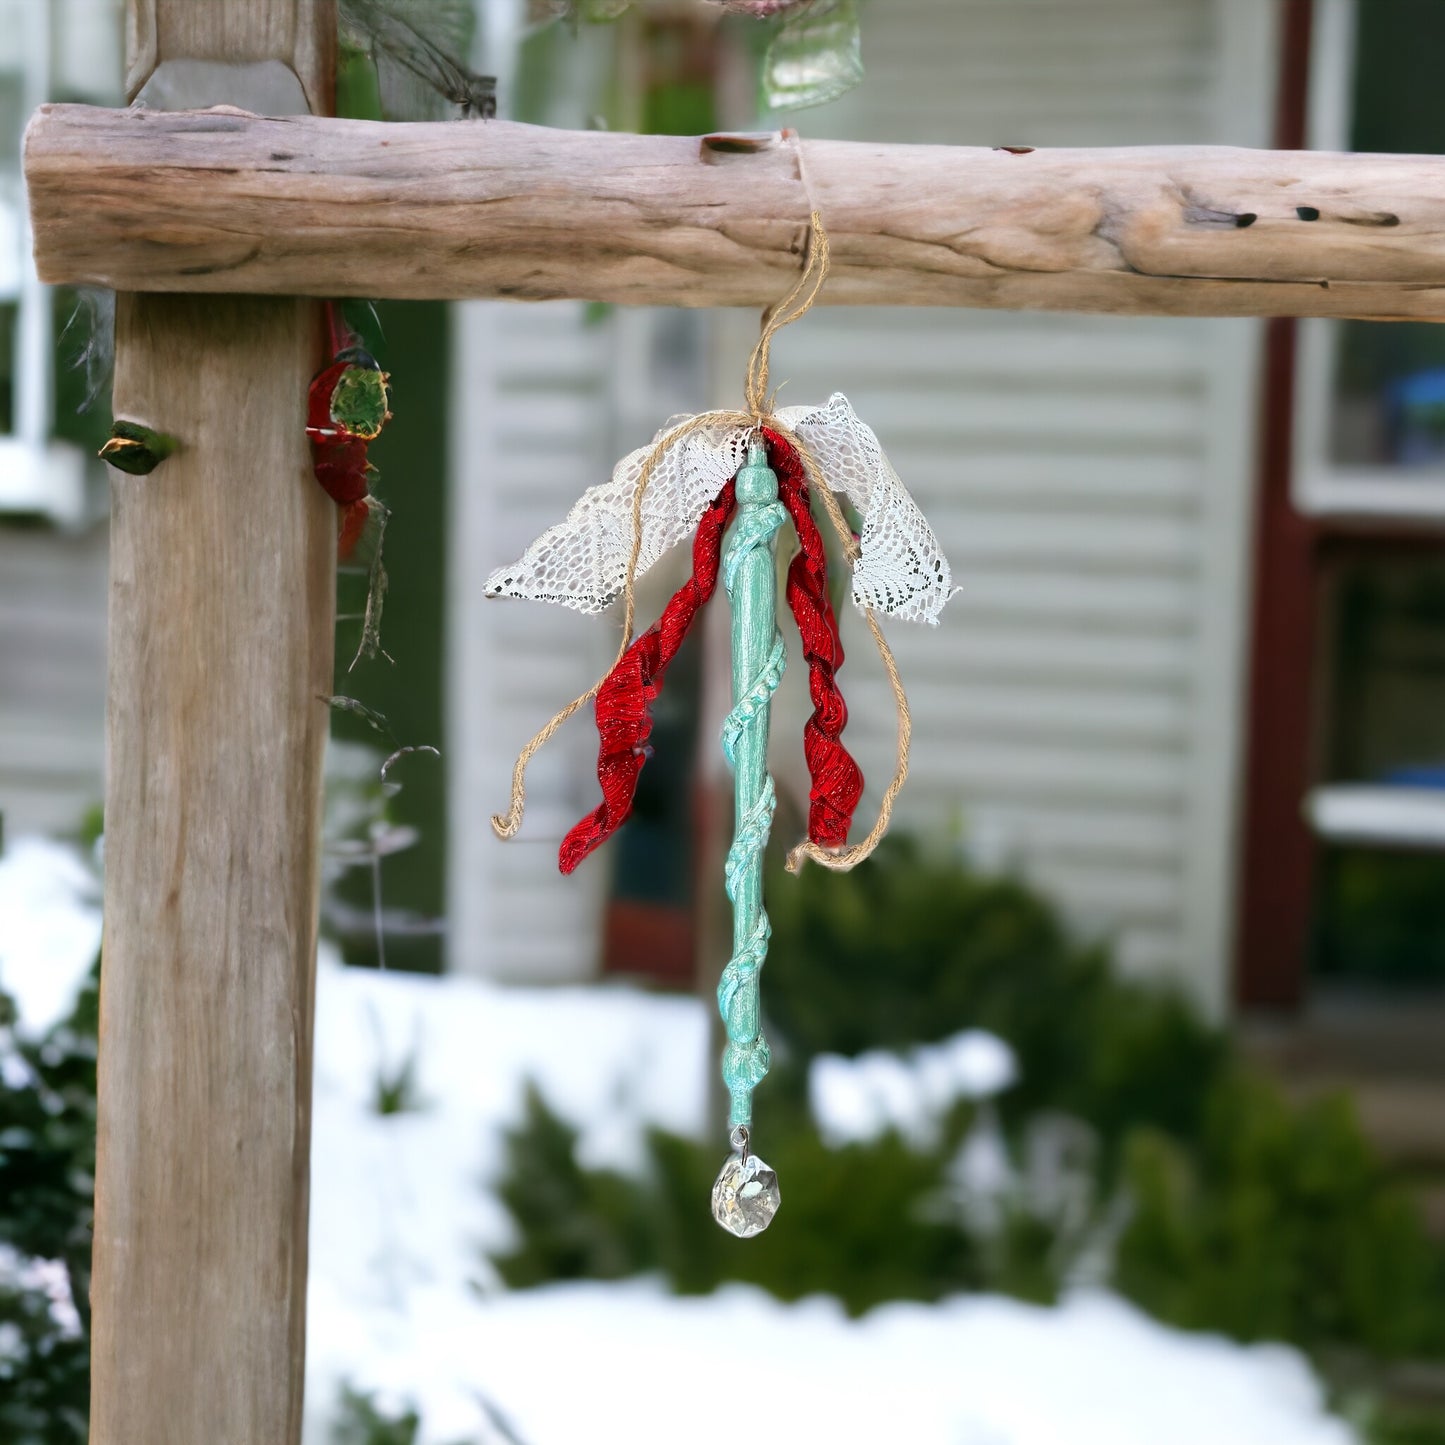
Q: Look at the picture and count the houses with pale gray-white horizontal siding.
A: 1